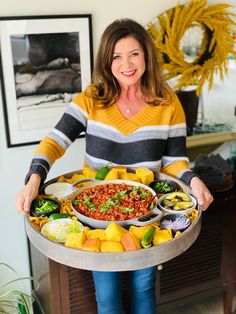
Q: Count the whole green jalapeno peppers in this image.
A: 3